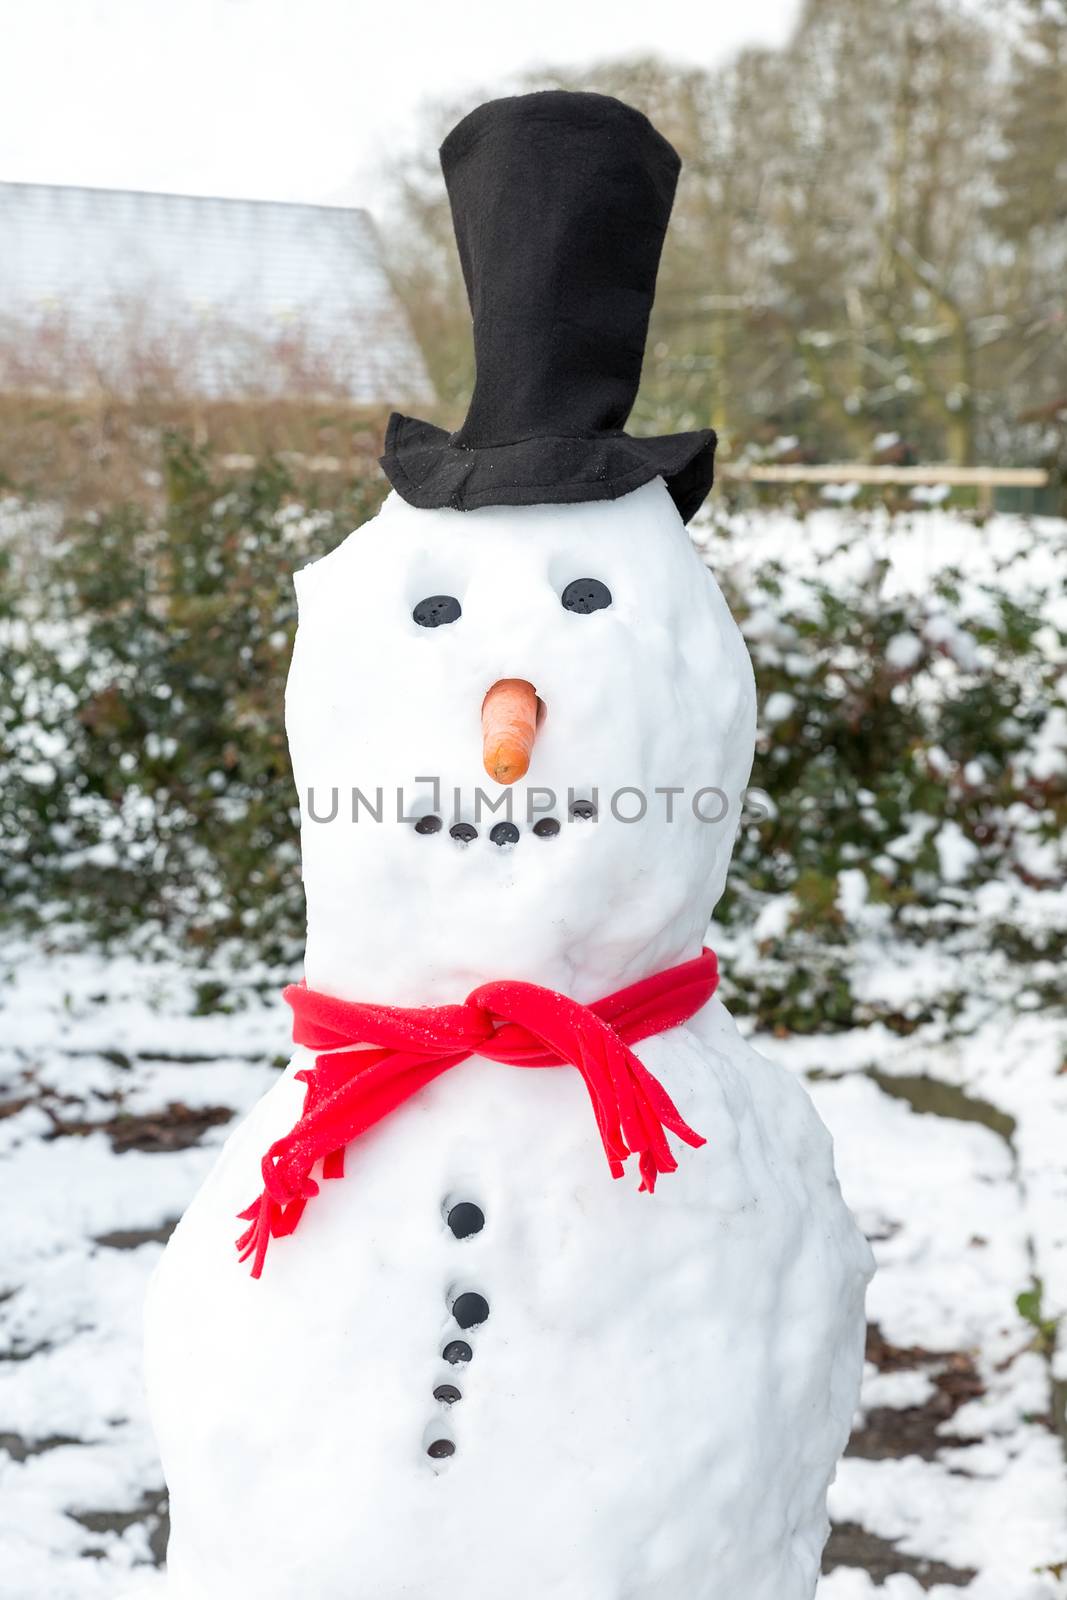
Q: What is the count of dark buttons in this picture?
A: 12